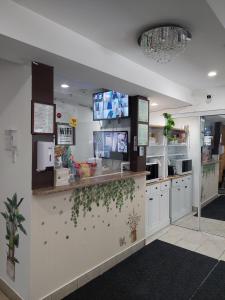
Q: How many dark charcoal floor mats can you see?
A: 2